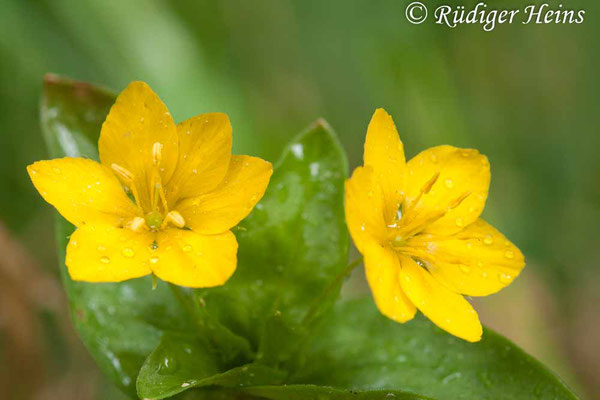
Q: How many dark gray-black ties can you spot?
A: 0